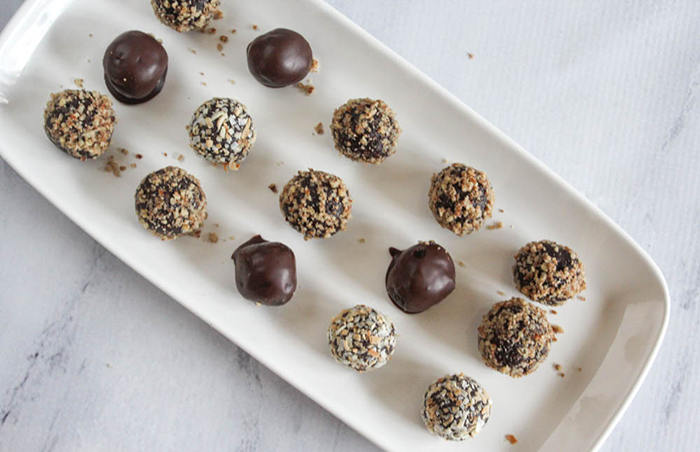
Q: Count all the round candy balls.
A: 15